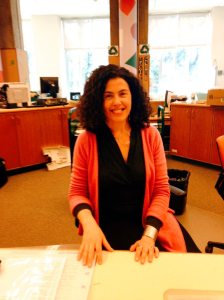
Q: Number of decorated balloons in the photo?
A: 0